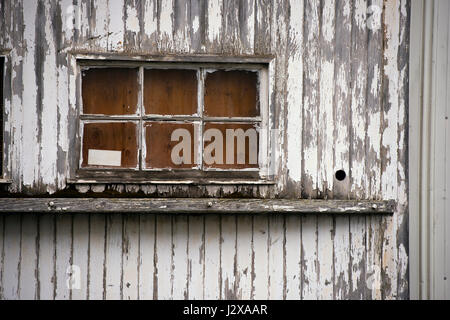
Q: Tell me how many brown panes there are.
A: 6